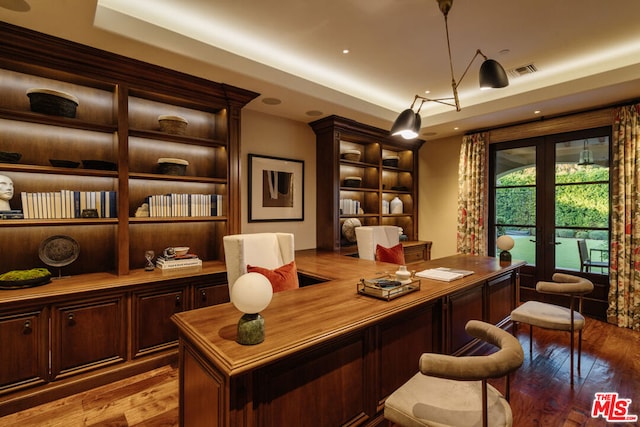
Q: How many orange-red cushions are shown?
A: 2